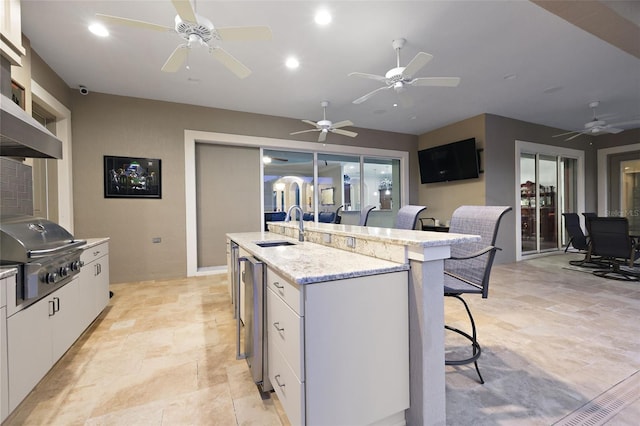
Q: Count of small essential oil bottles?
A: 0